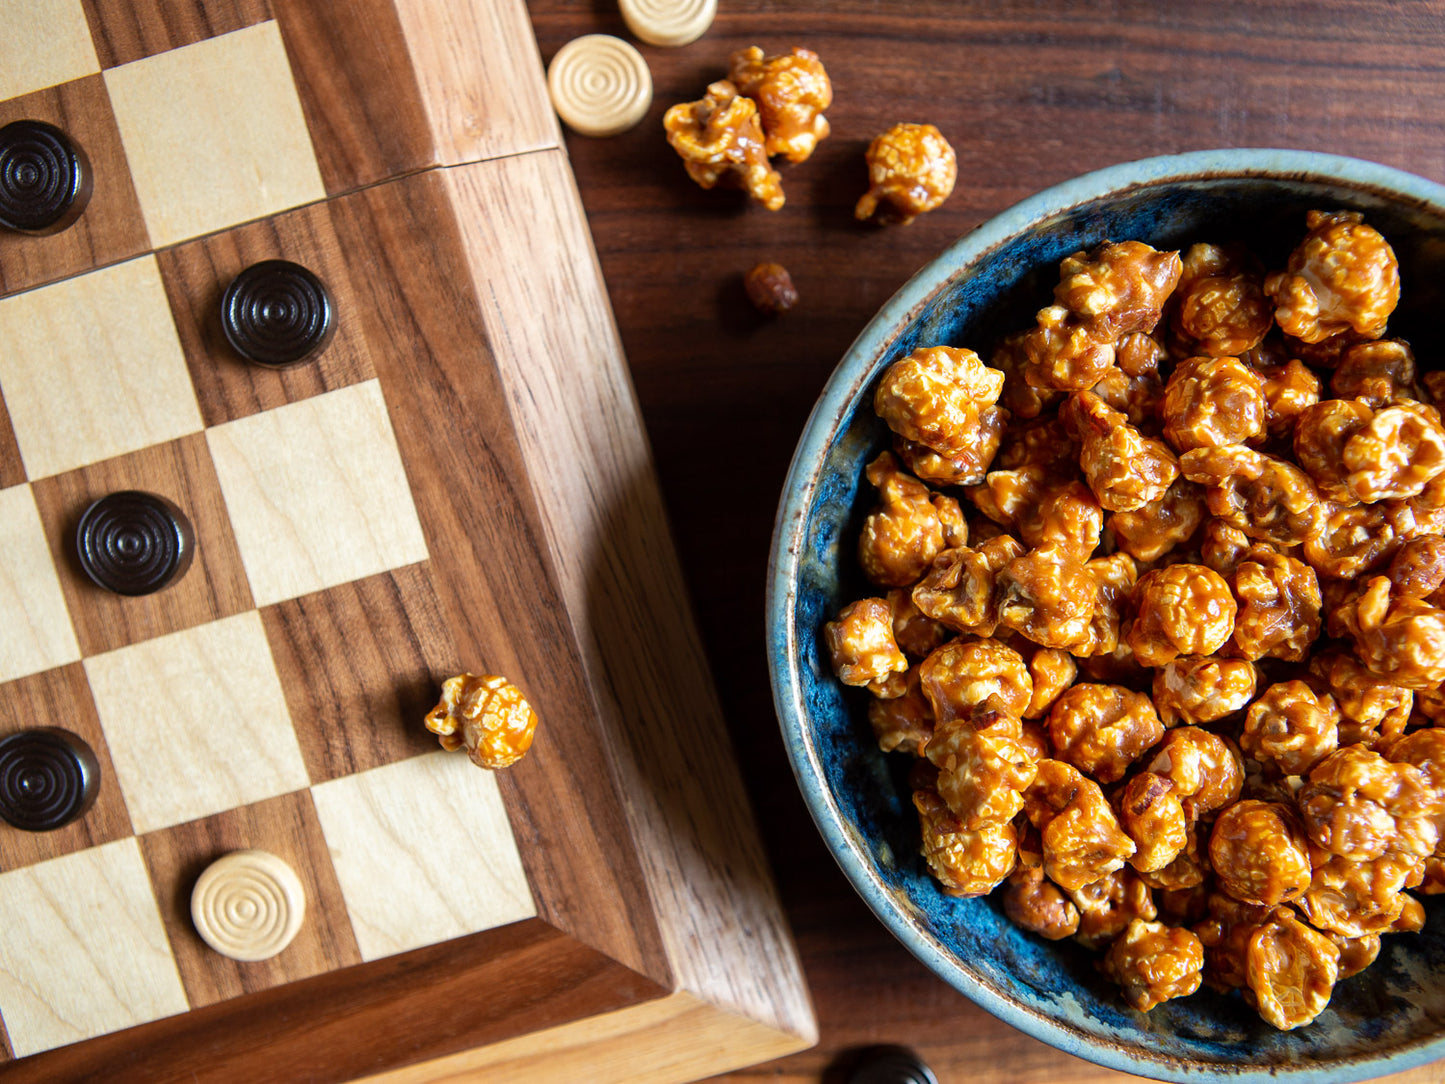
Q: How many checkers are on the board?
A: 5